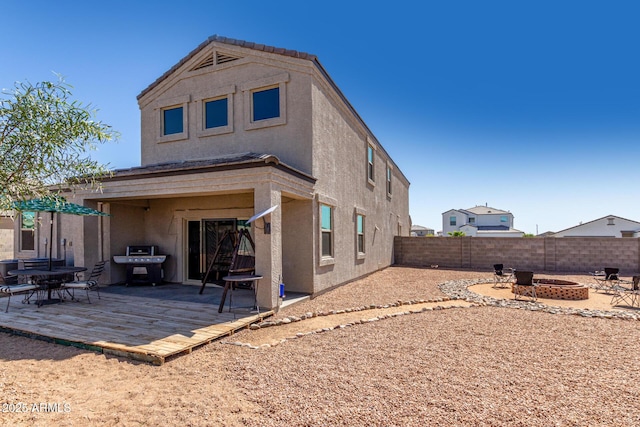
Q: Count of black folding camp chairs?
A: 4